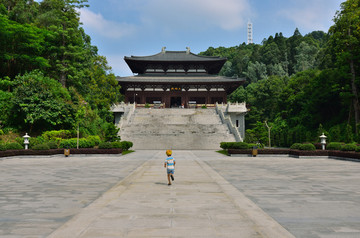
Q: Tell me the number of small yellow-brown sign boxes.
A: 2